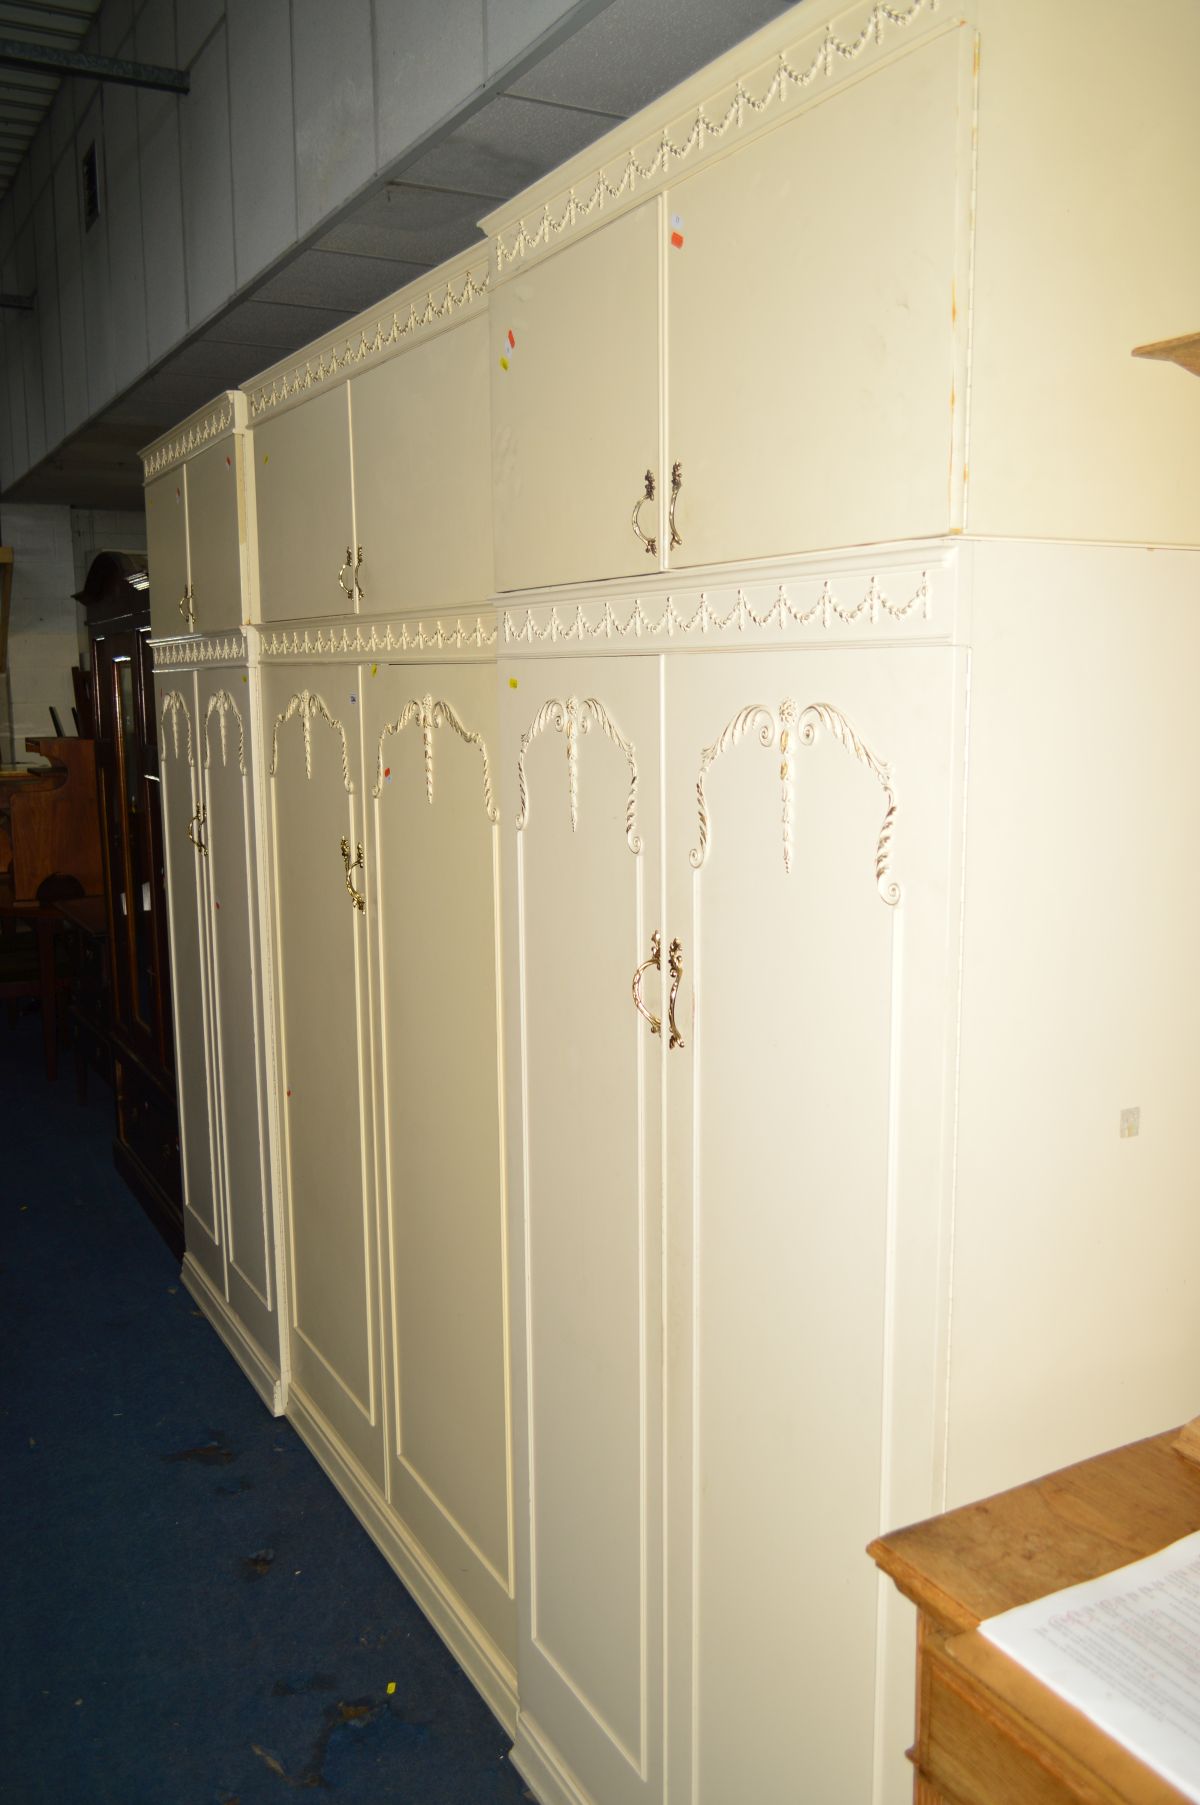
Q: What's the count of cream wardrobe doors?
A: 12